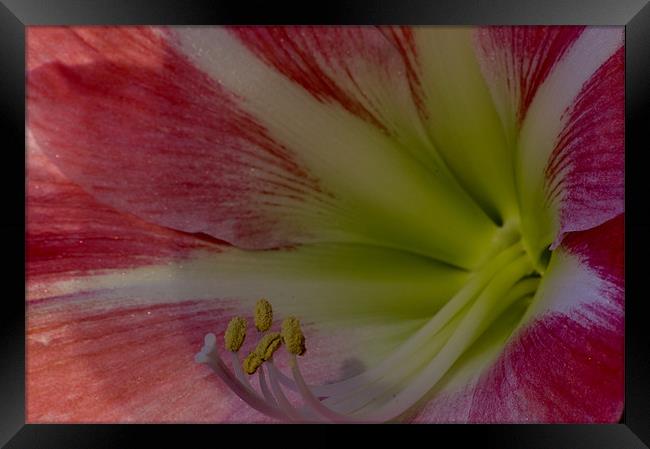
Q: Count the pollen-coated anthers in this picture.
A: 5